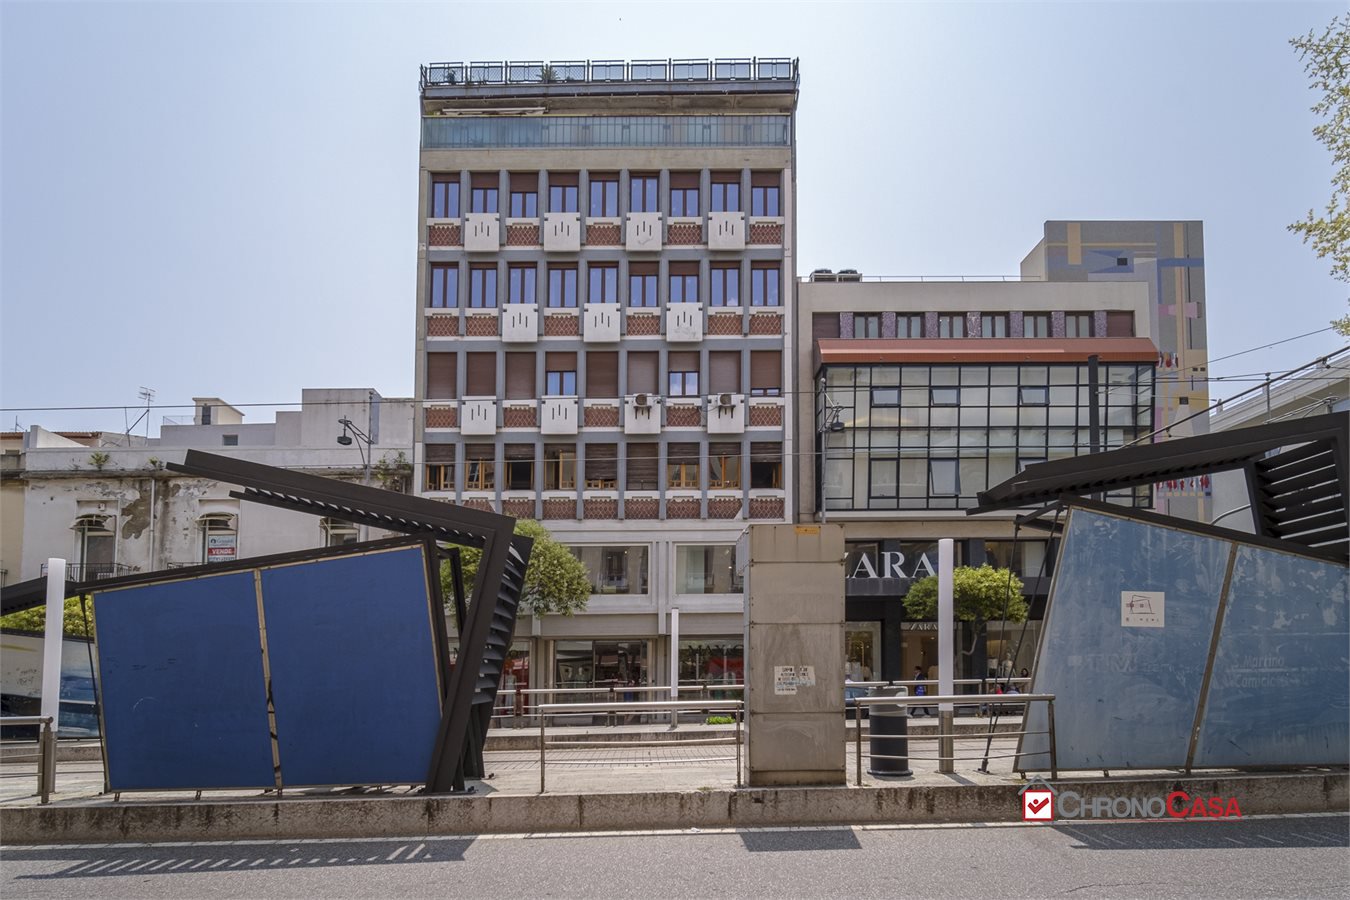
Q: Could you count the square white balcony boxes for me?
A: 11